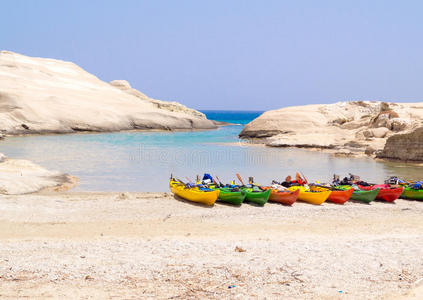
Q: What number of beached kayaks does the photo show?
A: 9